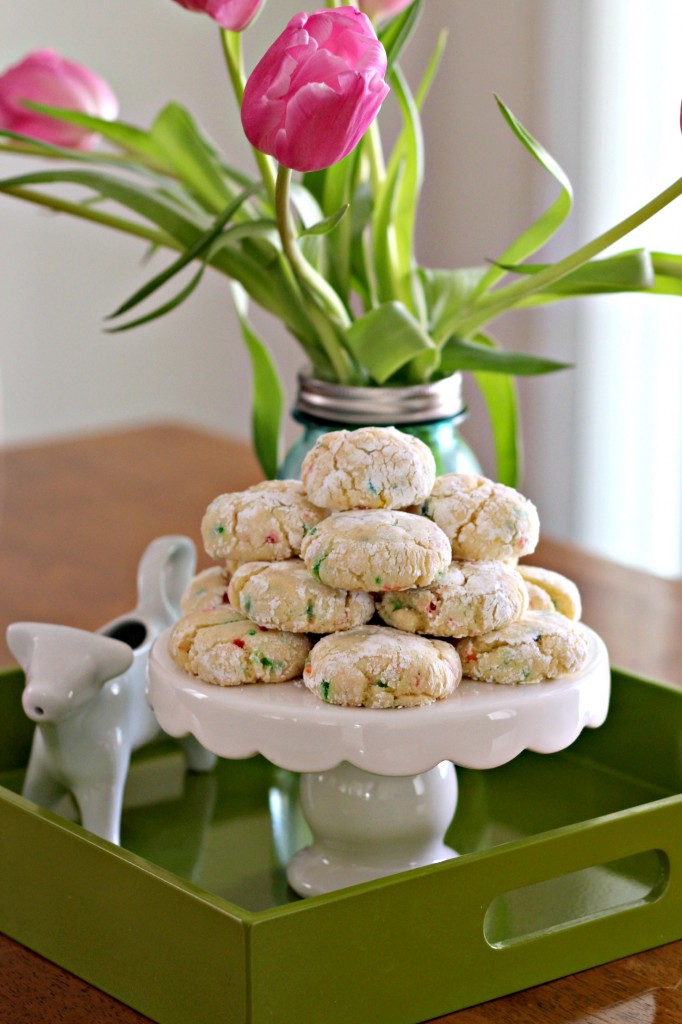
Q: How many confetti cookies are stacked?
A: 11